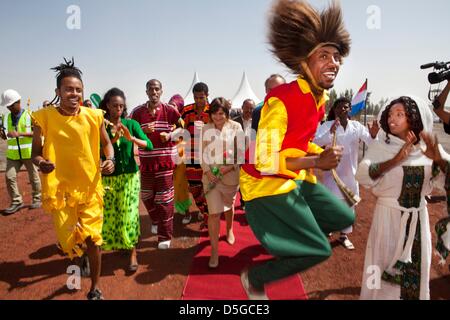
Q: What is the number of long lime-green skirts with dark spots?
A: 1